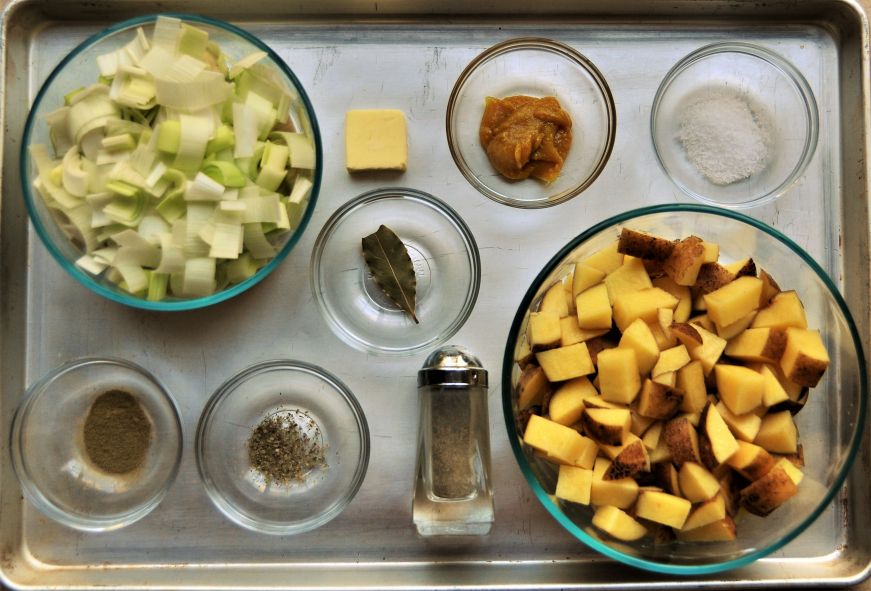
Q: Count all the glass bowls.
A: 7